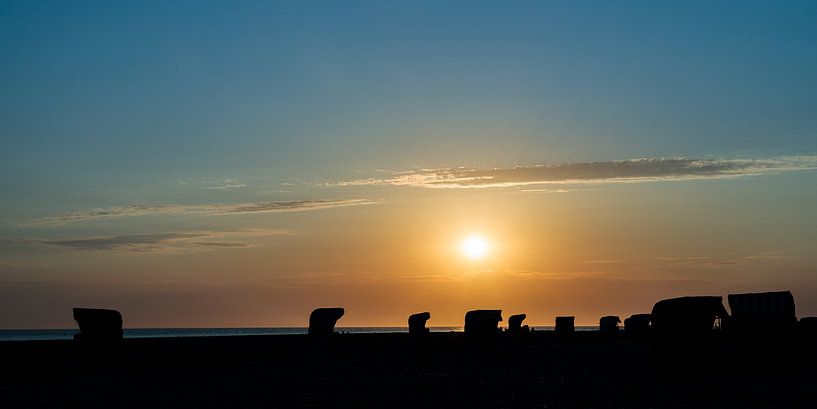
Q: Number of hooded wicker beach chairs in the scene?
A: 11